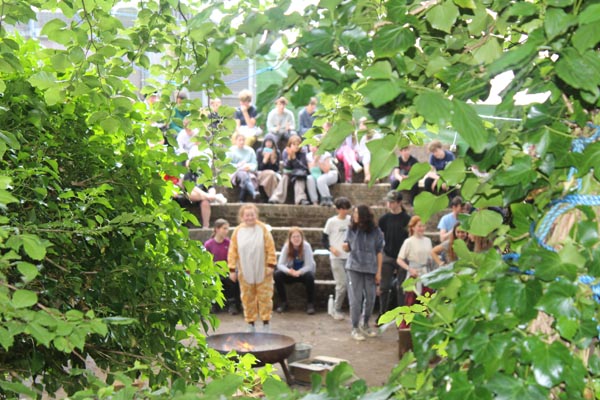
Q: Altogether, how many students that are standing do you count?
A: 5